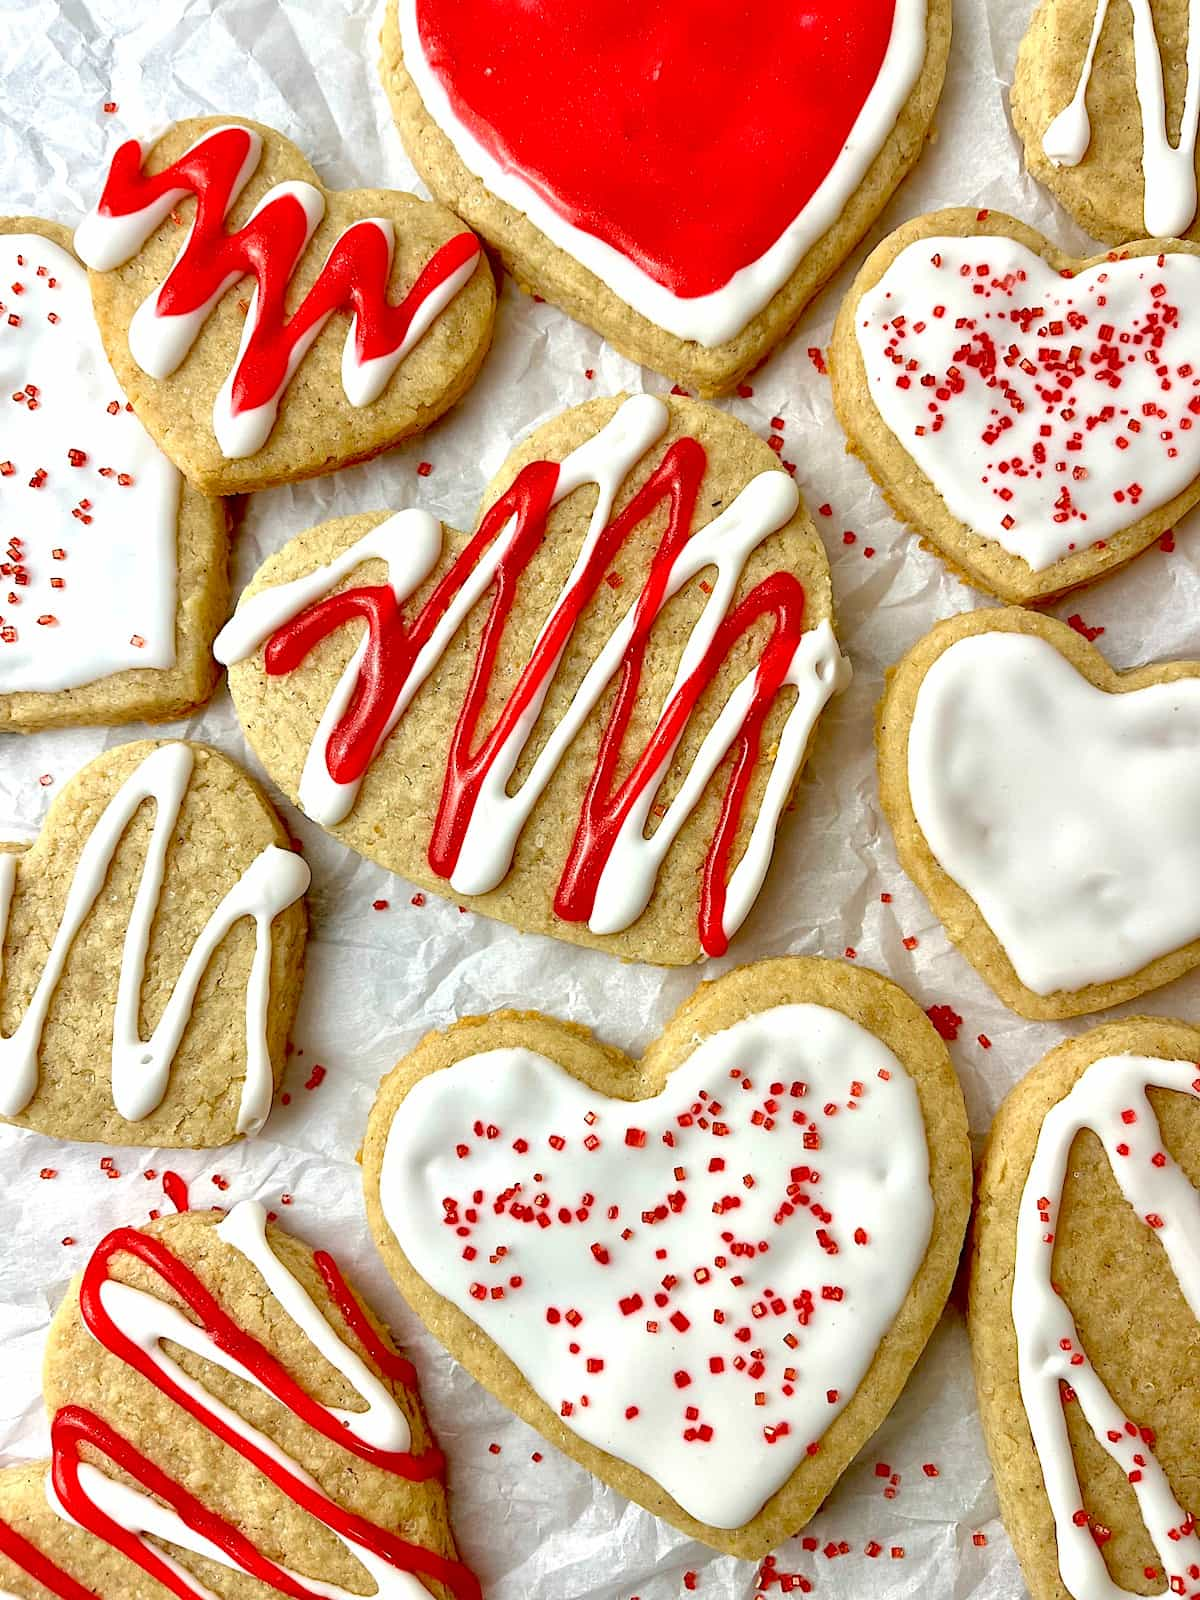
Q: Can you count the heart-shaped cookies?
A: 11